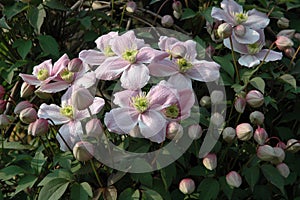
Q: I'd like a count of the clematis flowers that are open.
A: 10